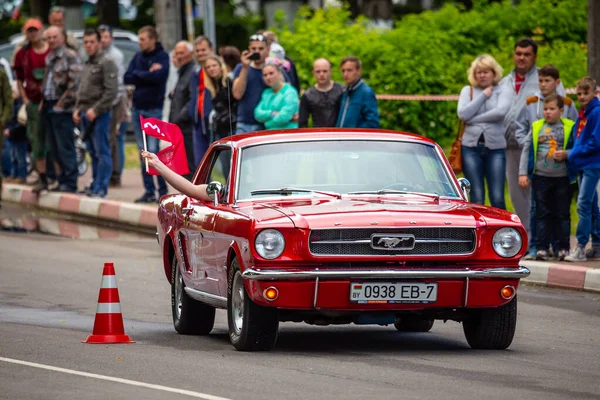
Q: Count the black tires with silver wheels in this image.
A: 2